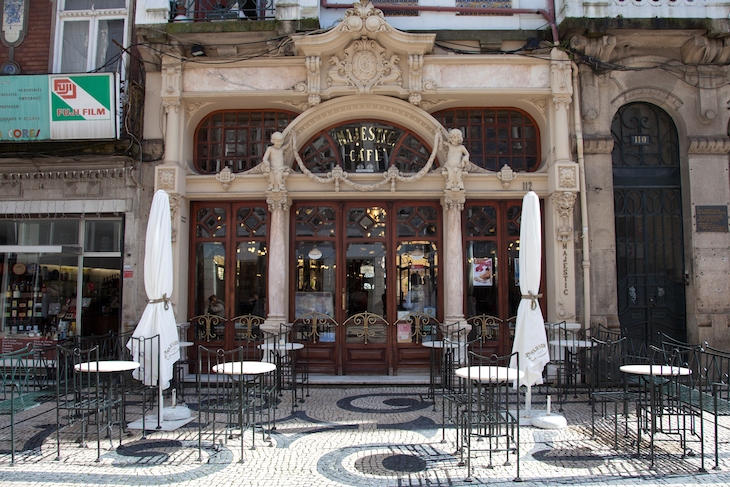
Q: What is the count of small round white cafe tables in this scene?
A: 8